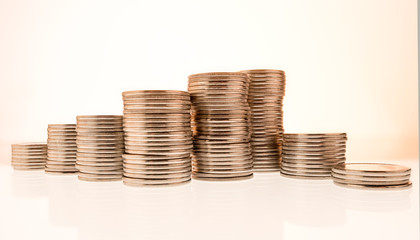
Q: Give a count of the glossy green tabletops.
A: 0